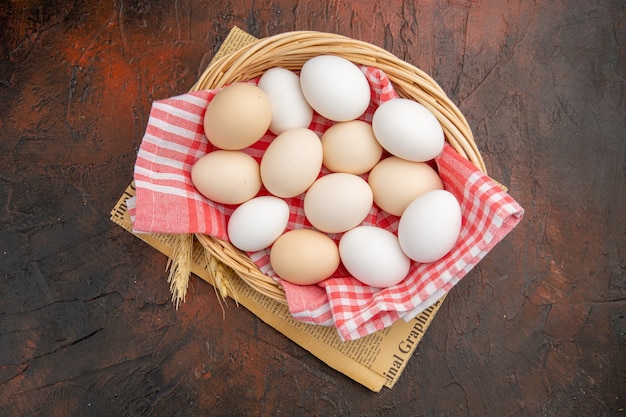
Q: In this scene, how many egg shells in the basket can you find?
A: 13